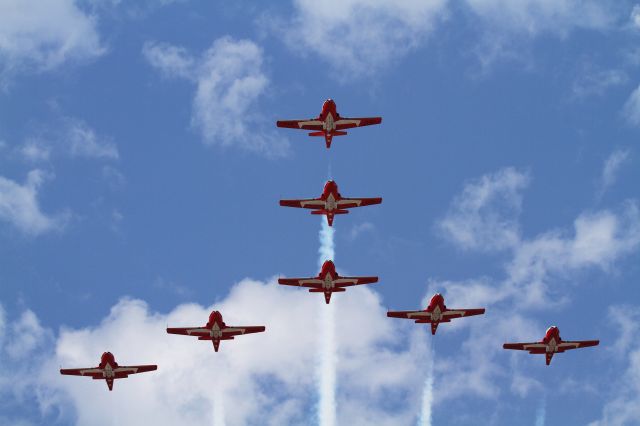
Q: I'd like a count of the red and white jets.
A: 7